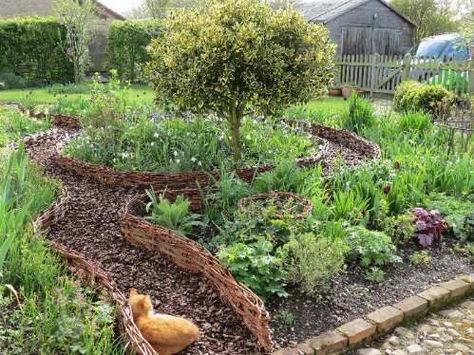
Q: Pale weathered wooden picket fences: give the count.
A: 1